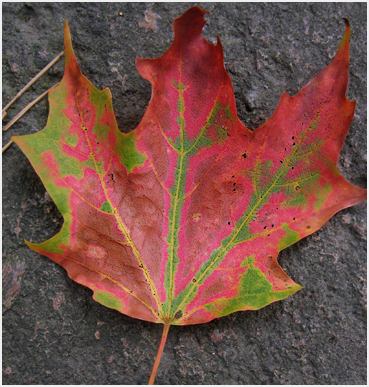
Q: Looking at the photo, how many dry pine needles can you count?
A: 3